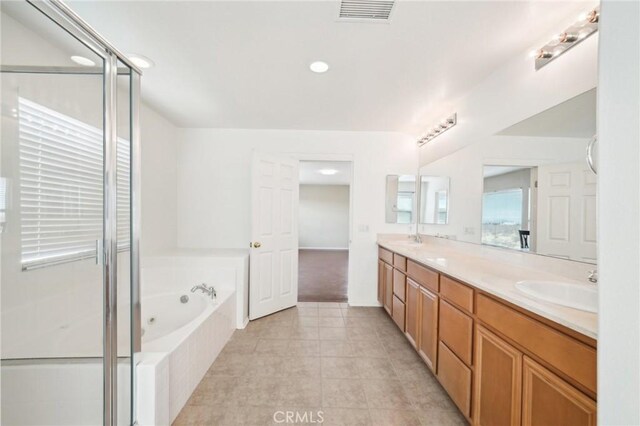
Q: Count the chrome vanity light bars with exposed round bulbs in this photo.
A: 2